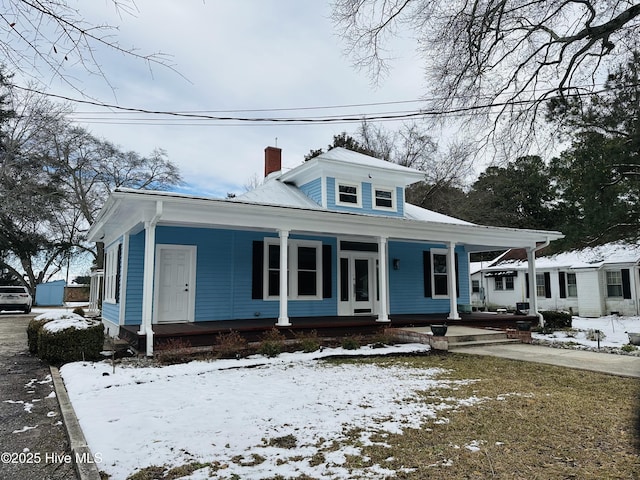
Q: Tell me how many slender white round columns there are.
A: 5